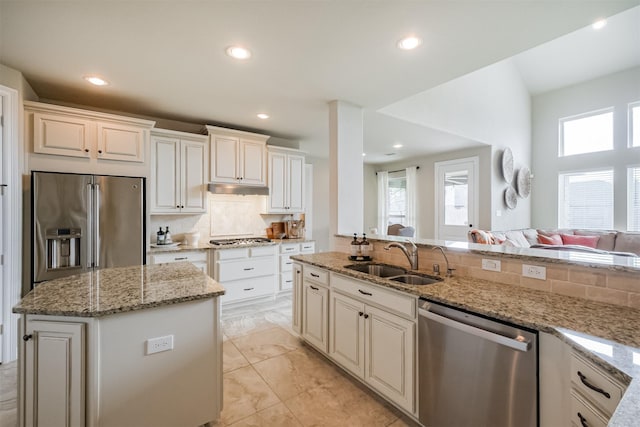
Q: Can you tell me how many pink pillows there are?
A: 2